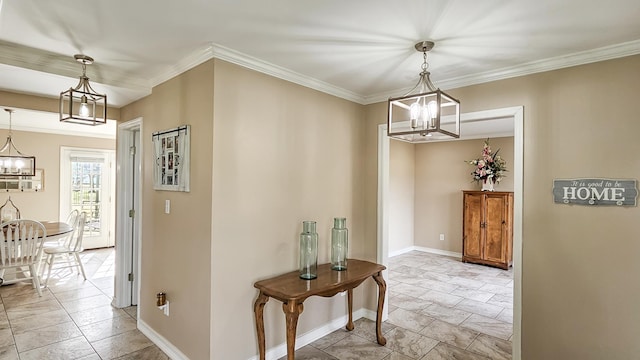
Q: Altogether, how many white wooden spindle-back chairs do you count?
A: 3